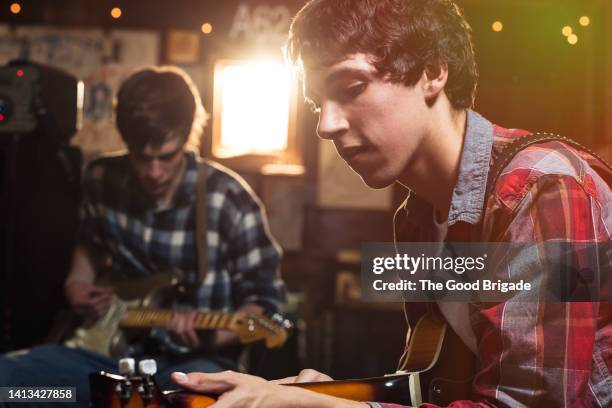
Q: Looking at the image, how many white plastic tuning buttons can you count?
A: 2